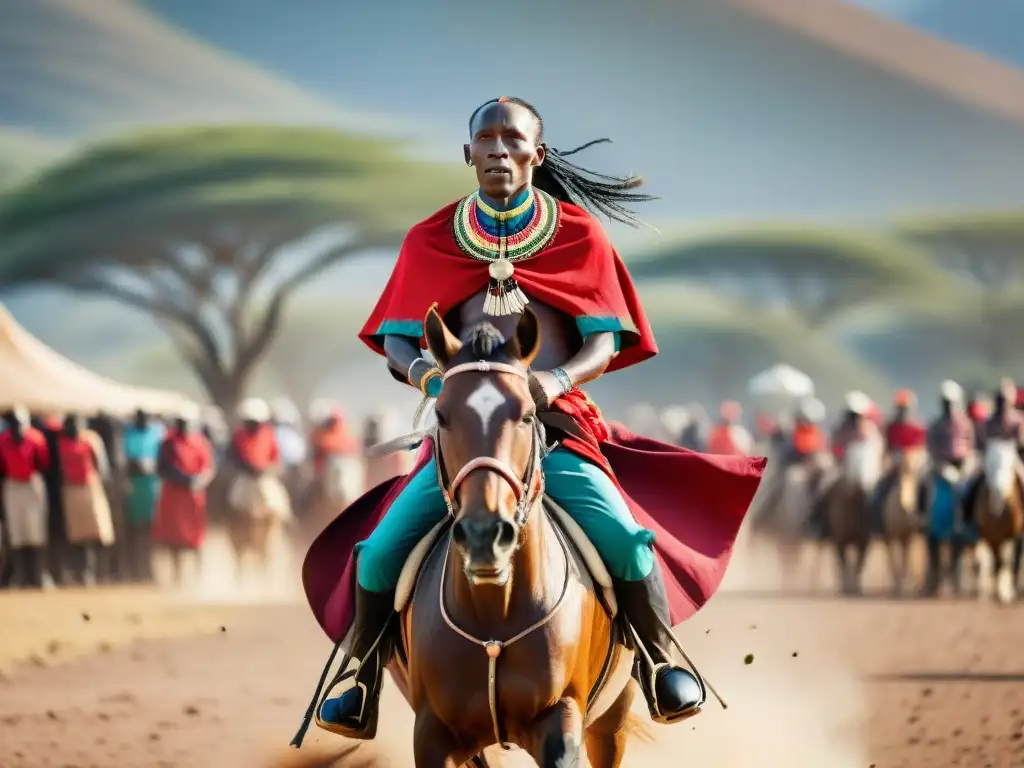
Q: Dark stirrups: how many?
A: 2